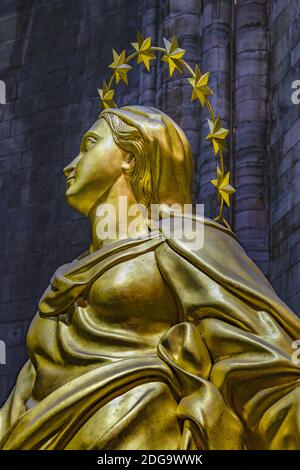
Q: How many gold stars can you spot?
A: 7